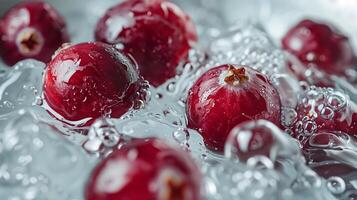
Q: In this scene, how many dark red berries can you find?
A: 7